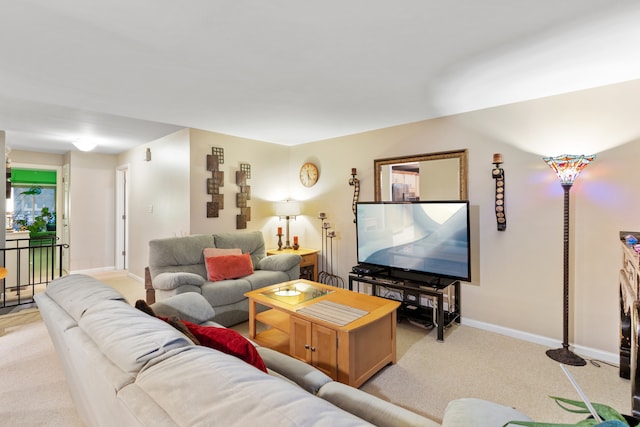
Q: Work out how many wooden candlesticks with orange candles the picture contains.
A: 2